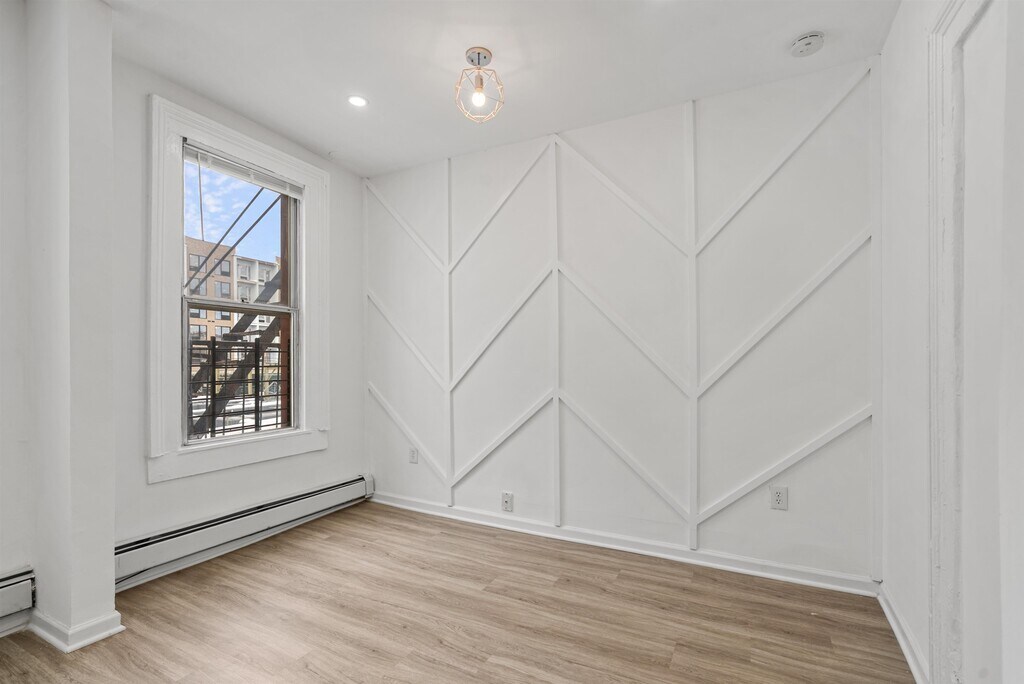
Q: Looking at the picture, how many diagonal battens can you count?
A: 12